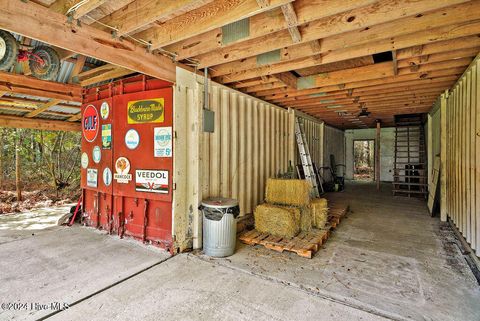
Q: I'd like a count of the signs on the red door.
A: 12